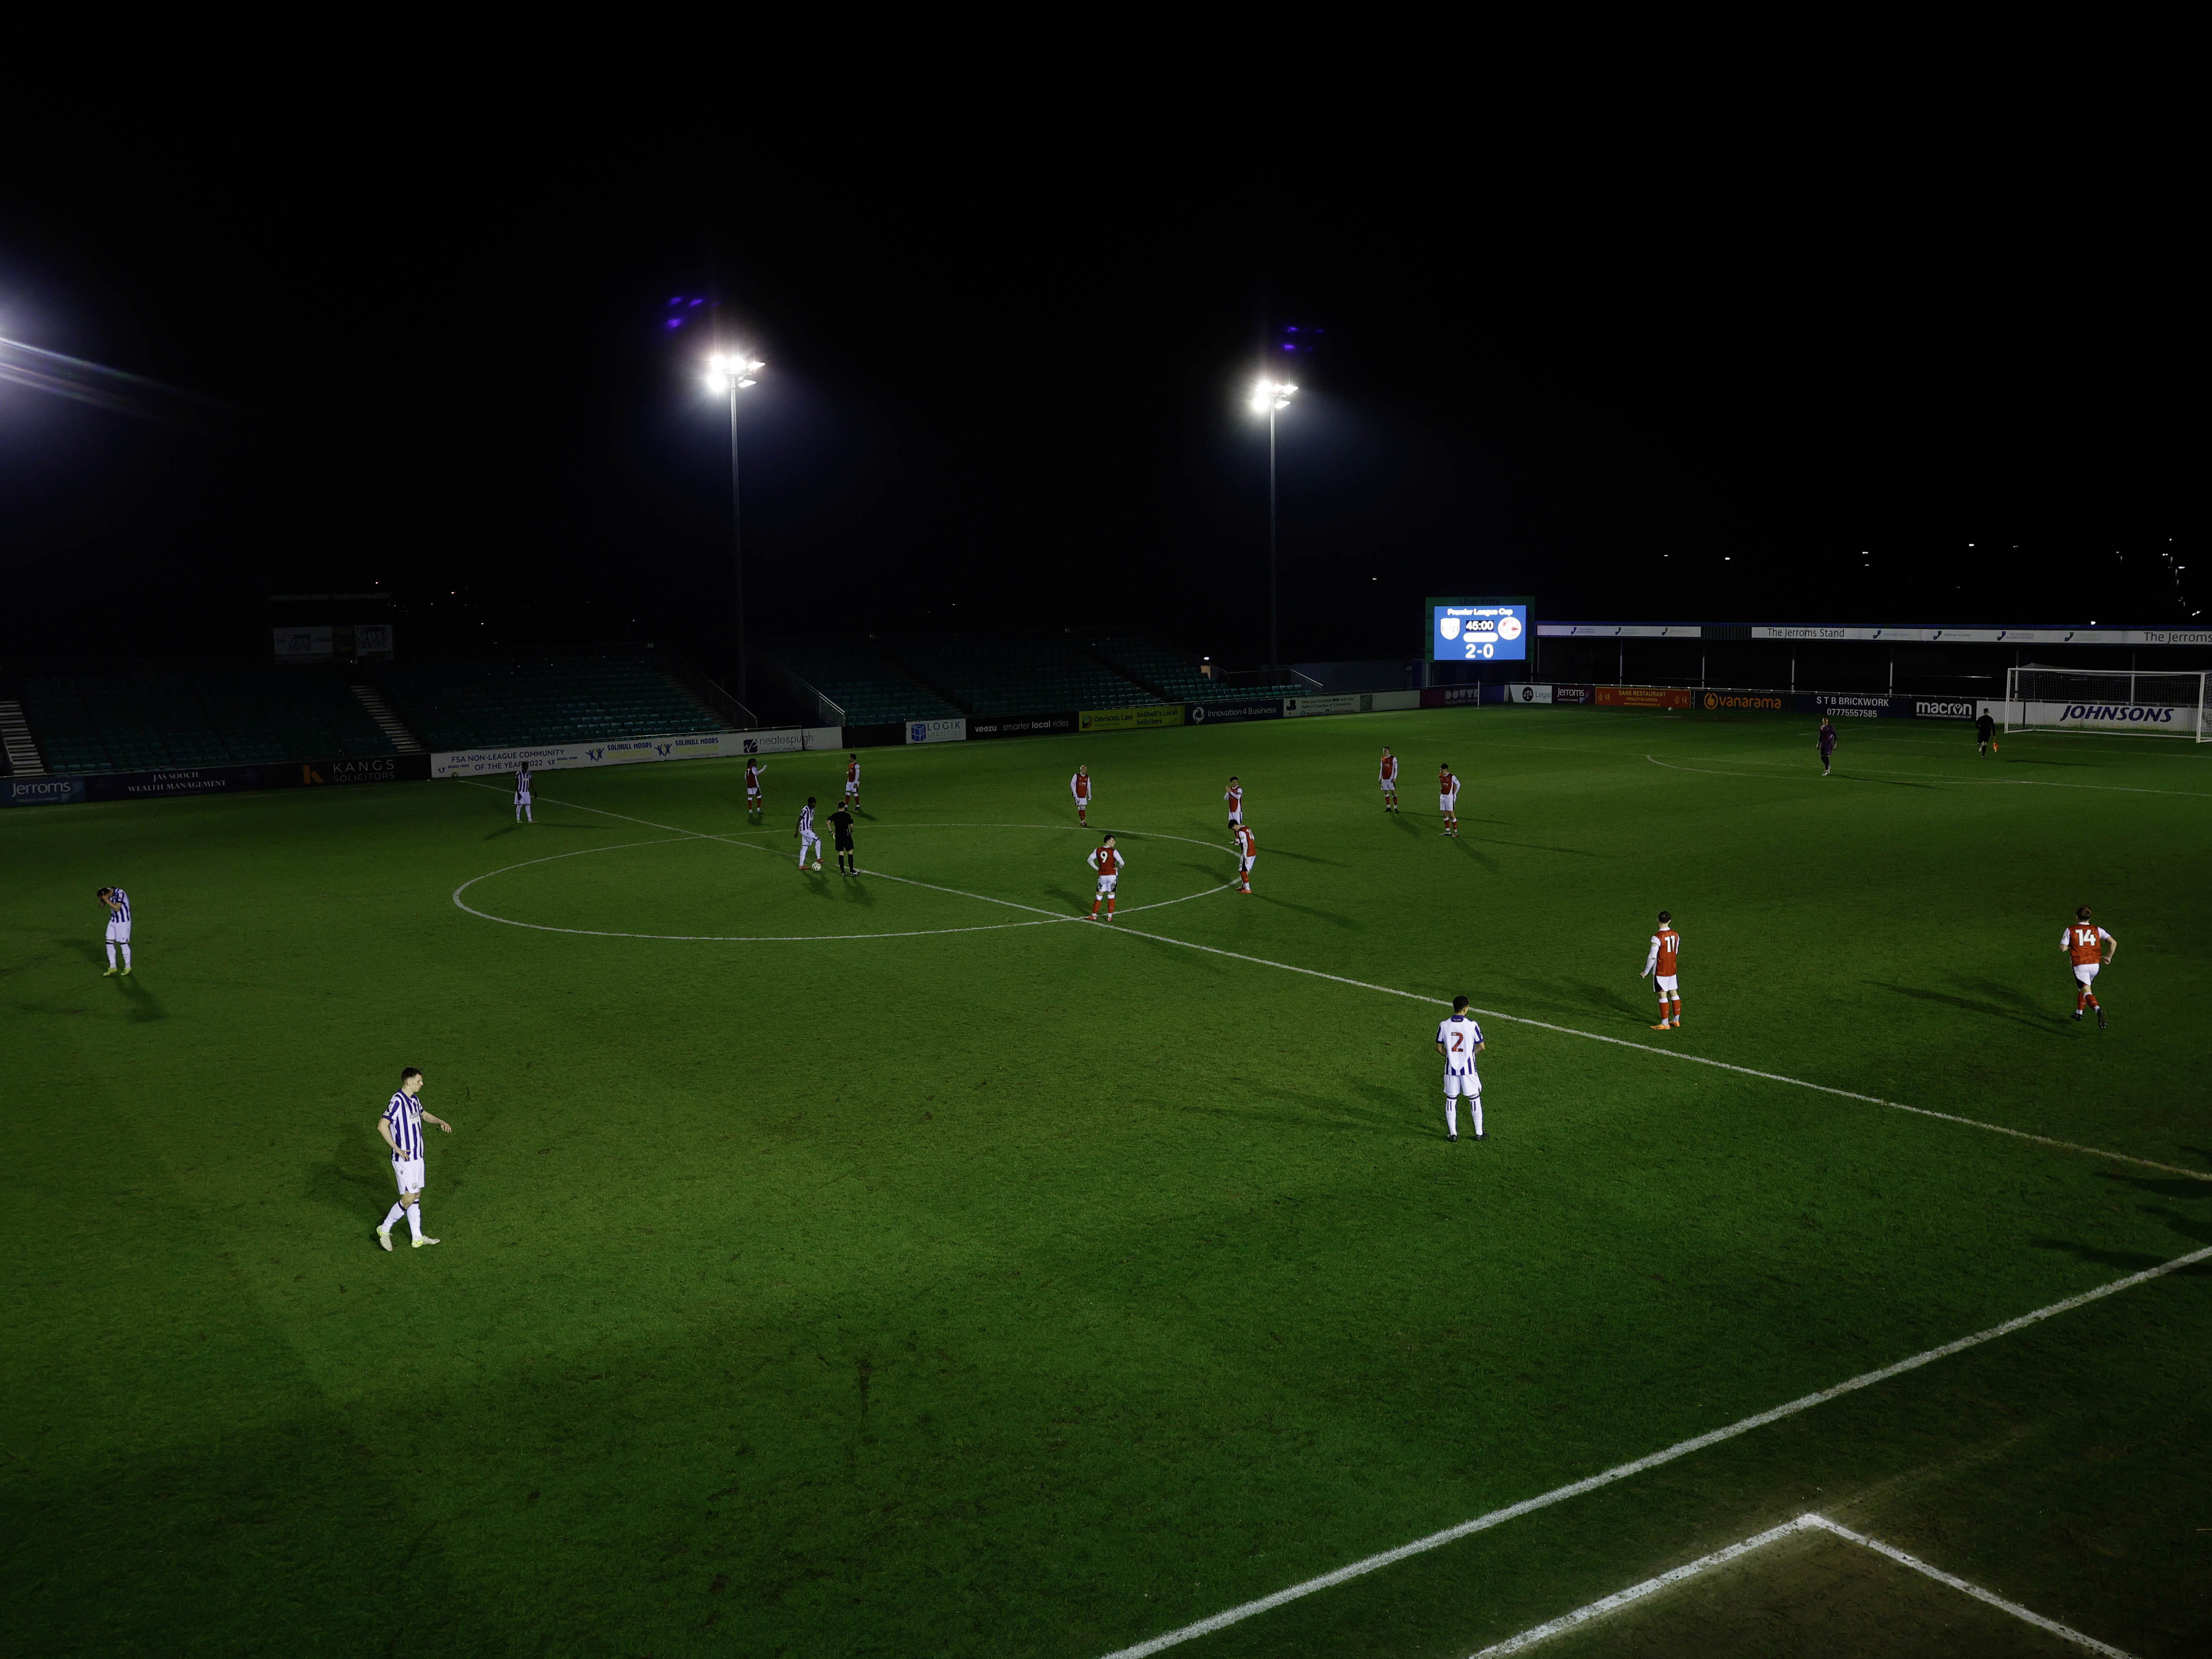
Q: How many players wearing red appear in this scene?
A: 10